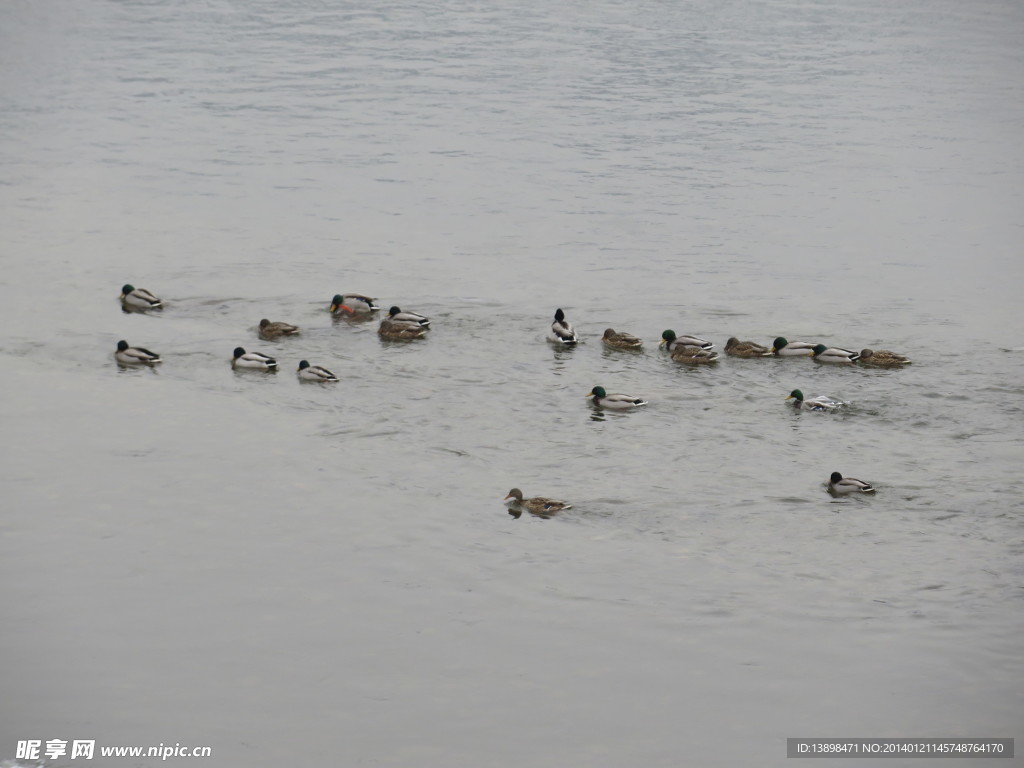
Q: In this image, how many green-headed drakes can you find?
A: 13